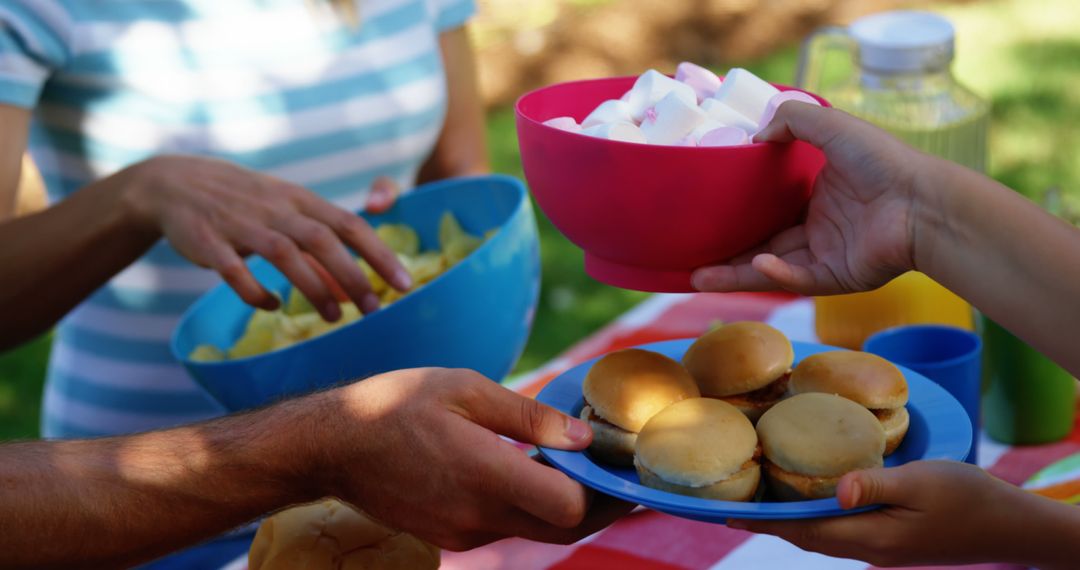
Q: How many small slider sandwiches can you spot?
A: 5